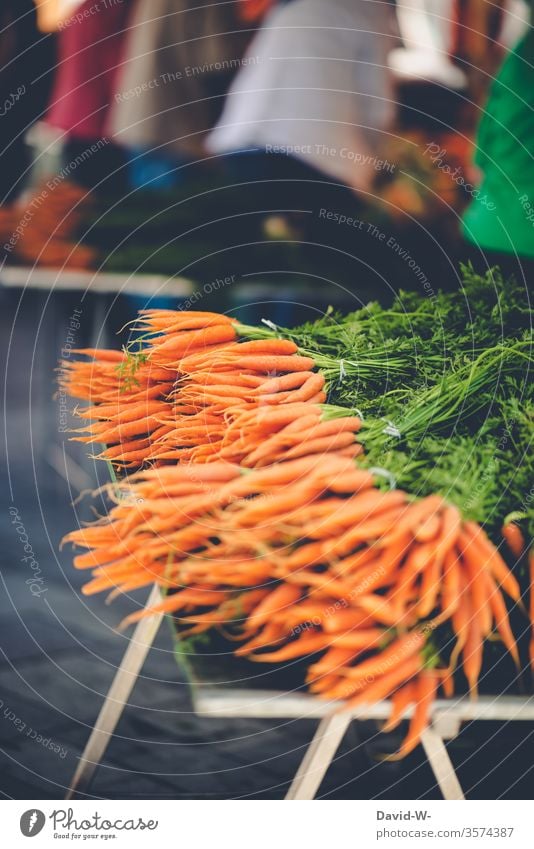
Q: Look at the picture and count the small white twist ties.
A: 5